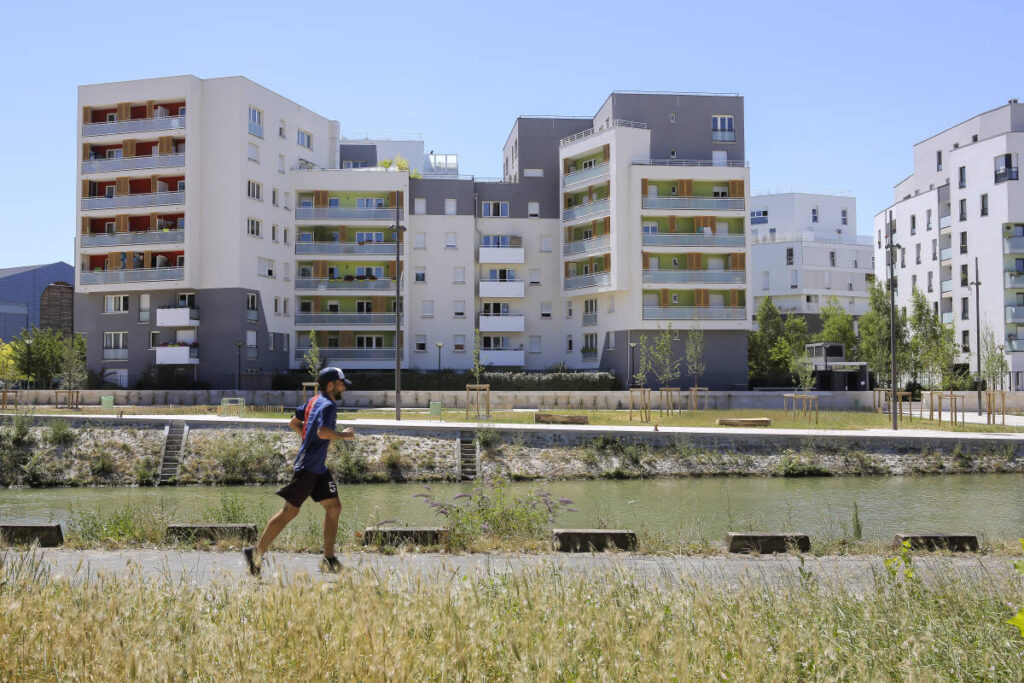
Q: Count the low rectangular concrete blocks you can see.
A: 6